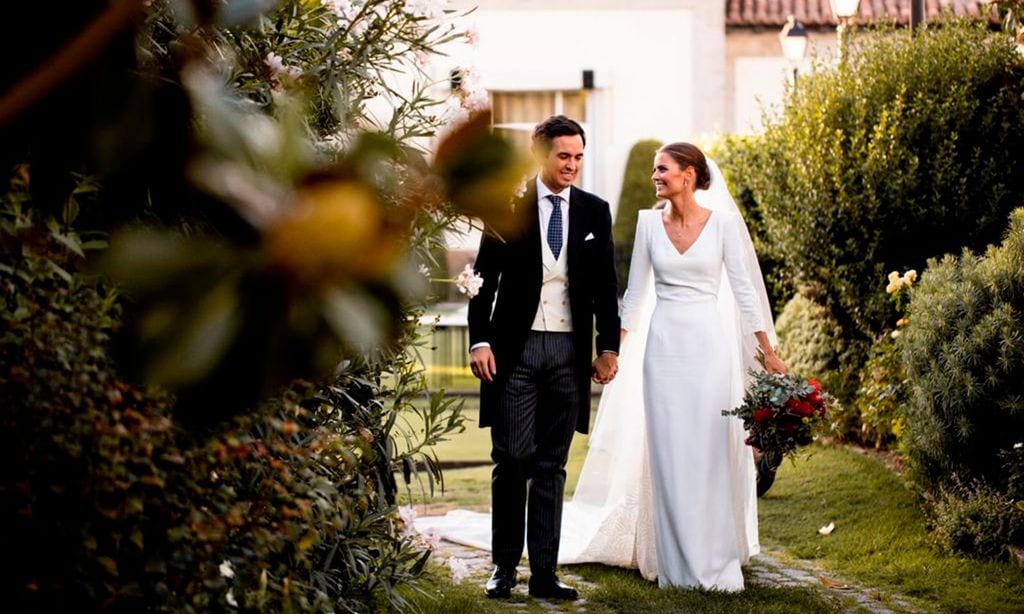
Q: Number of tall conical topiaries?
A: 1